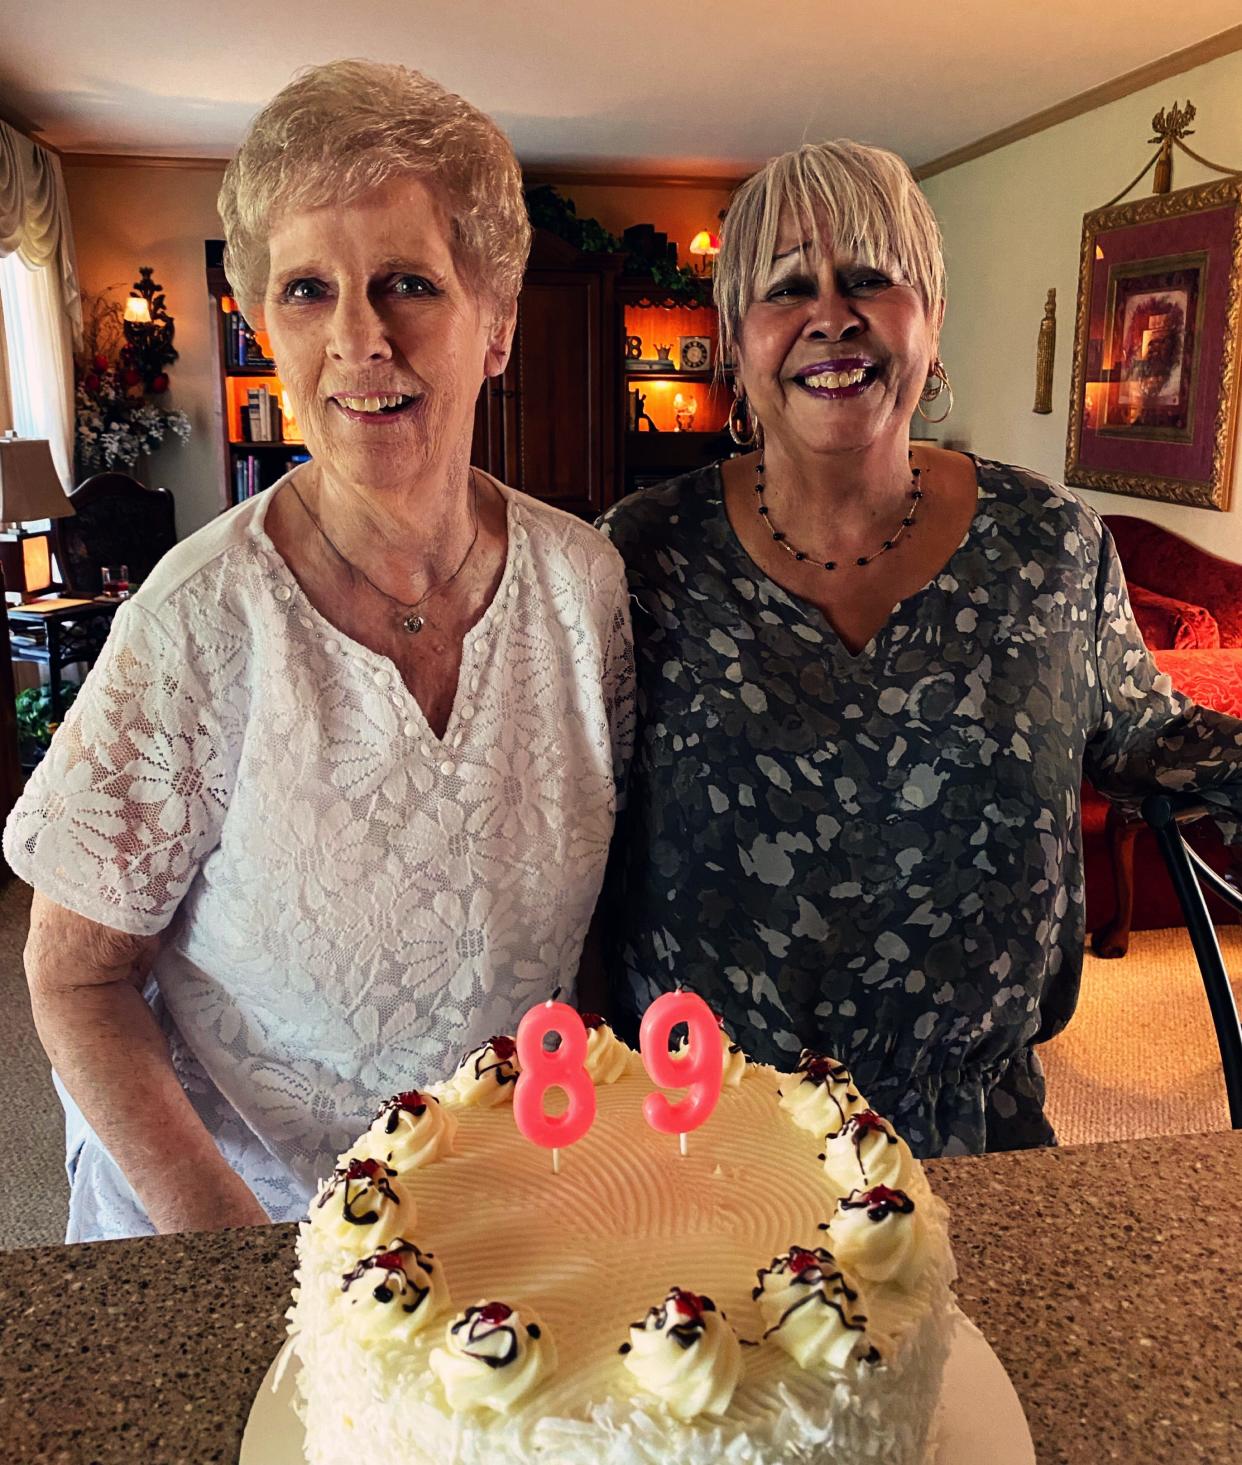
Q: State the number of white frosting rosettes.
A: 12